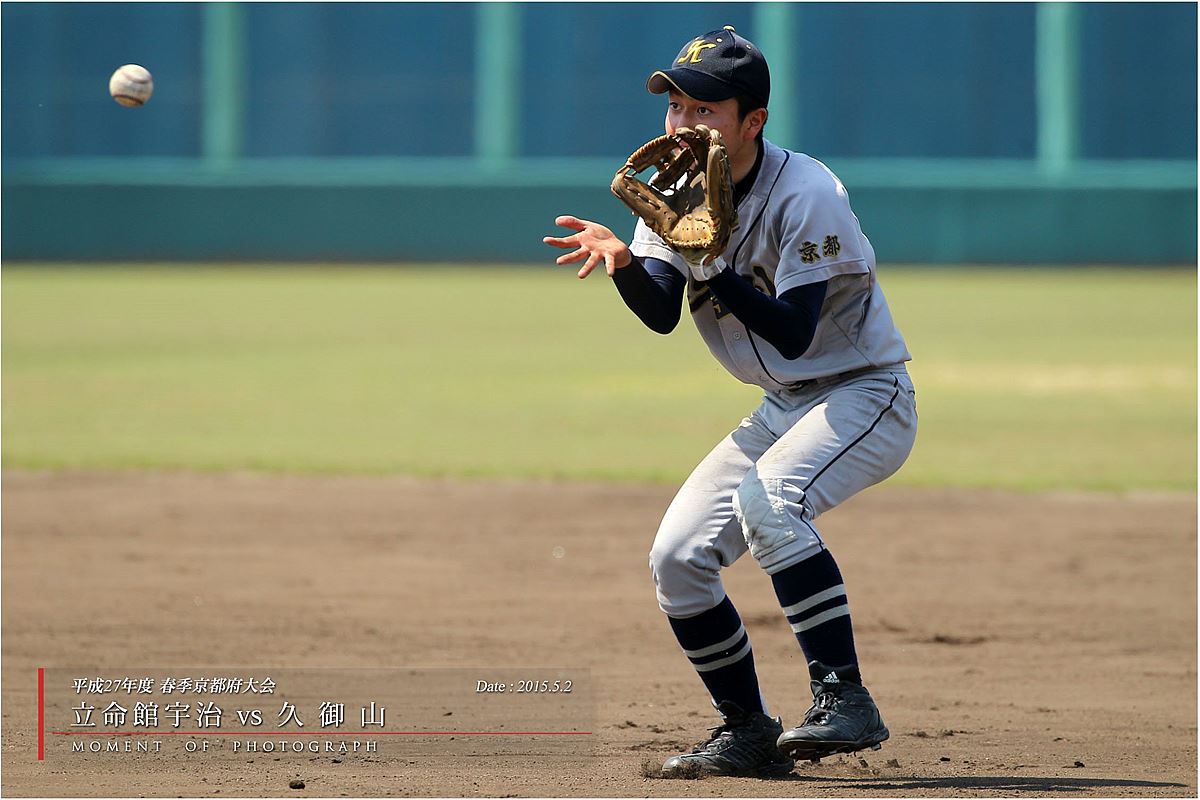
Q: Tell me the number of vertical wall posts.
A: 4